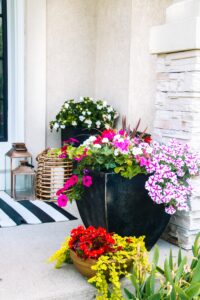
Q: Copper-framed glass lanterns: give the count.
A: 2